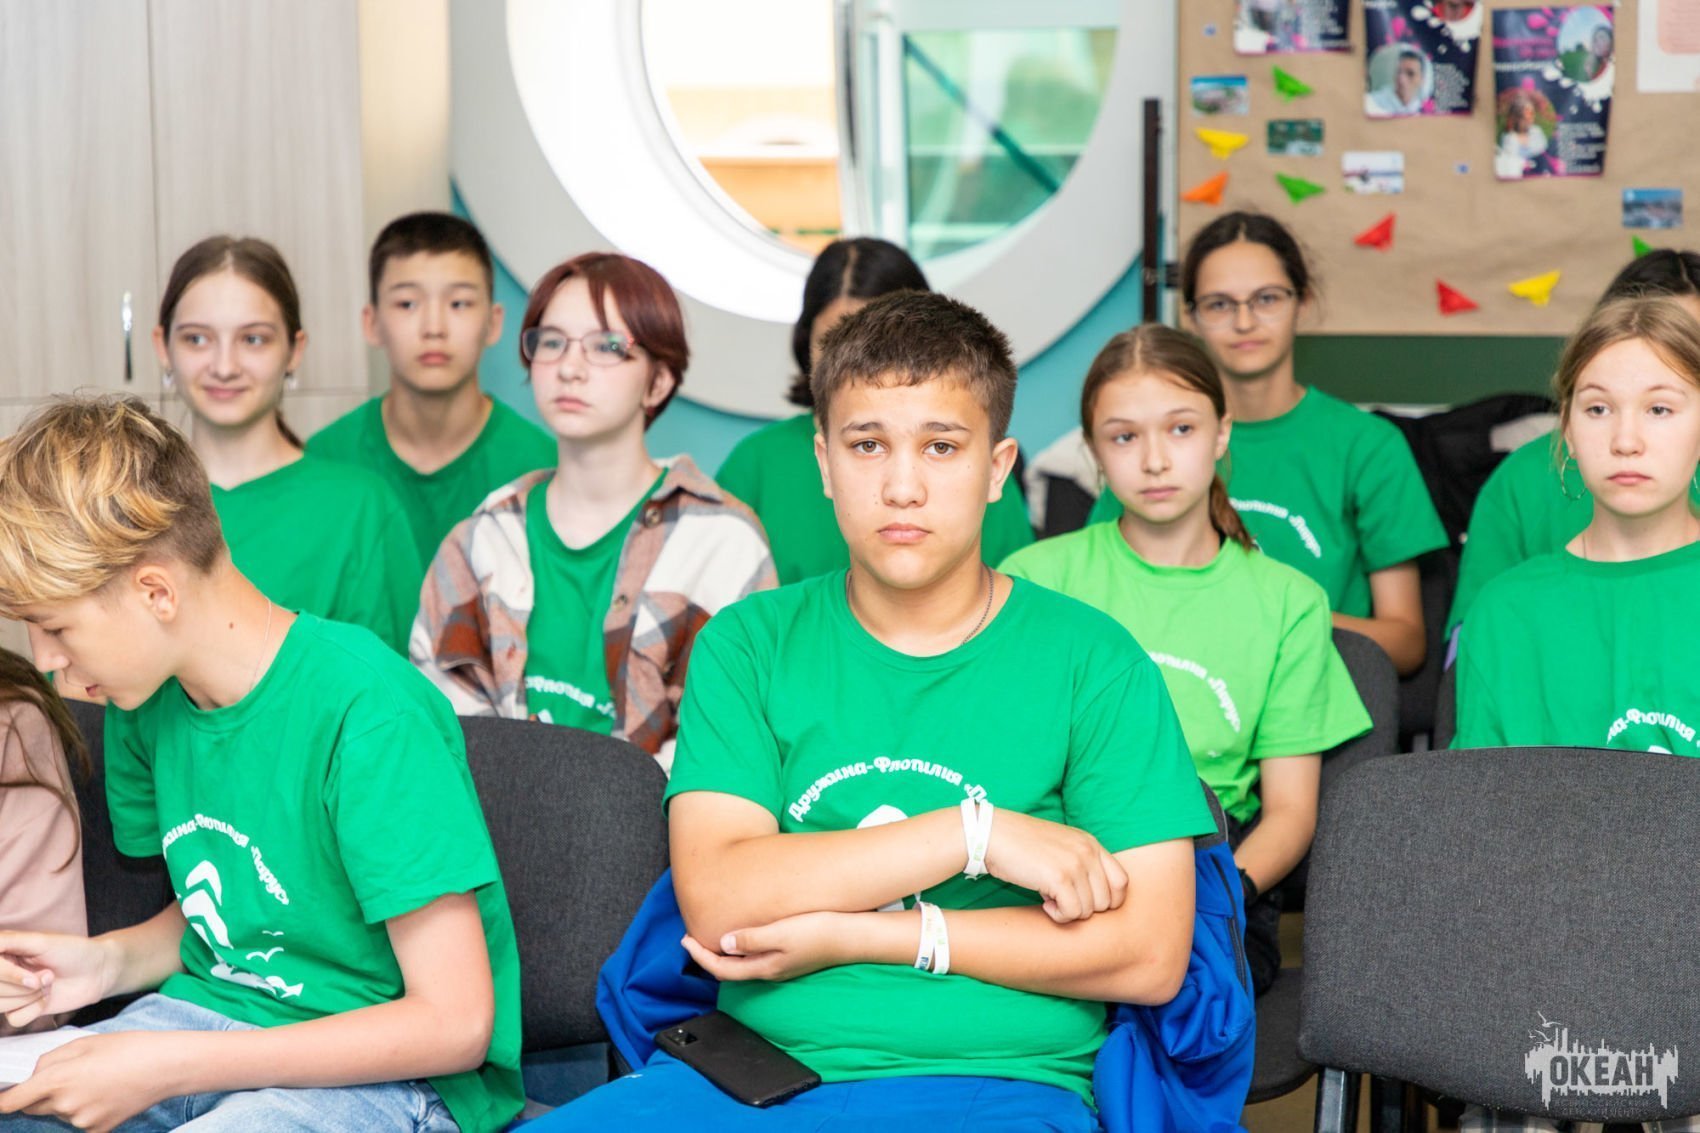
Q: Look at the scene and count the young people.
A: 11